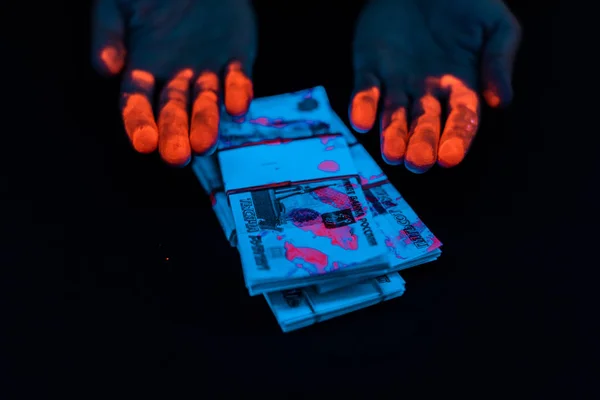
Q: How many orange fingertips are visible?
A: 10